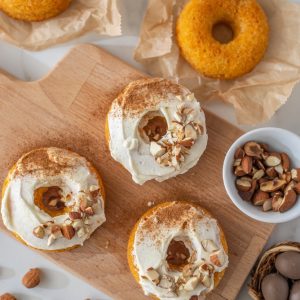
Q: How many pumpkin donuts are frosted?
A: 3